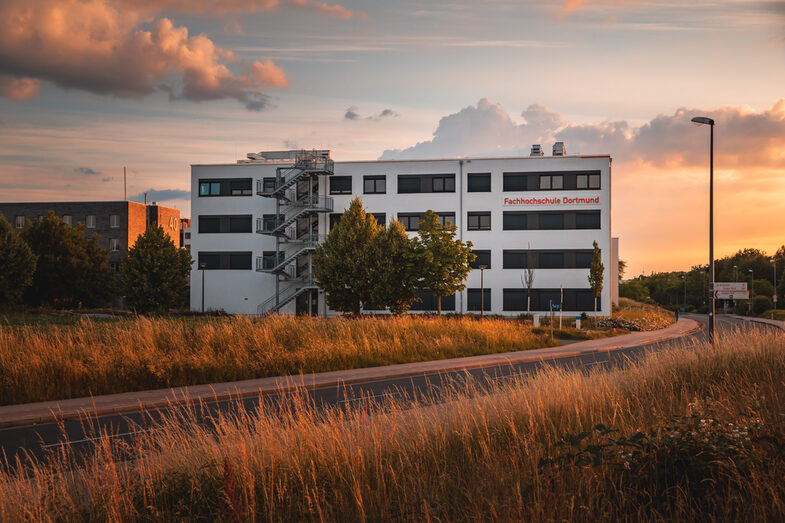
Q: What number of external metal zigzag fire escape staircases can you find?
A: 1